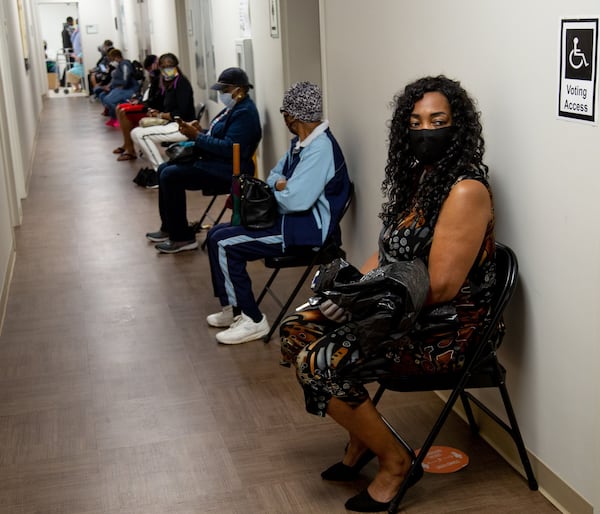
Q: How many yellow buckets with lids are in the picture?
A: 0